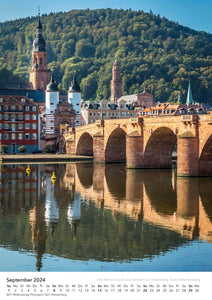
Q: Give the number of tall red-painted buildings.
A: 1